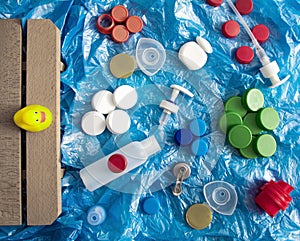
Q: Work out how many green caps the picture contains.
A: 8